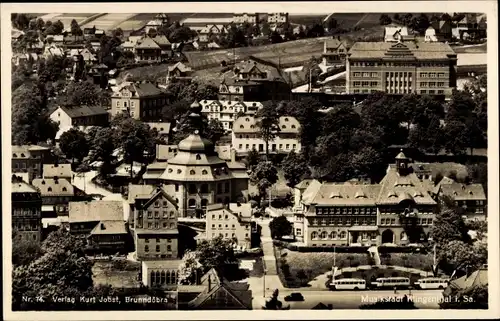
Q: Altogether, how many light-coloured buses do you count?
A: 3